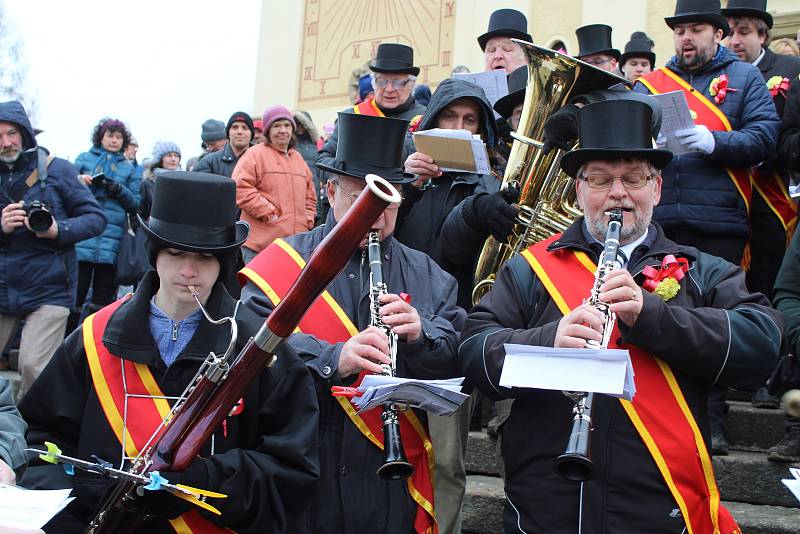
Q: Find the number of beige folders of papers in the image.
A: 1